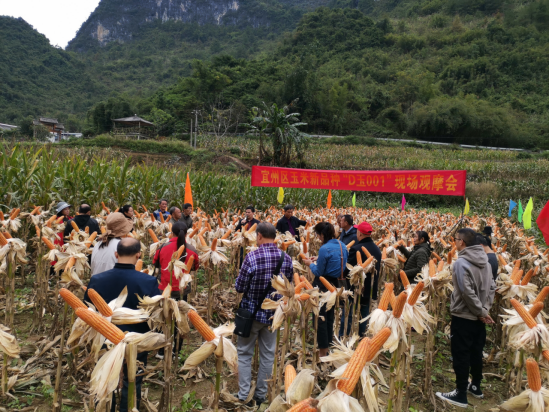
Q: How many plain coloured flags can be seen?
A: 10